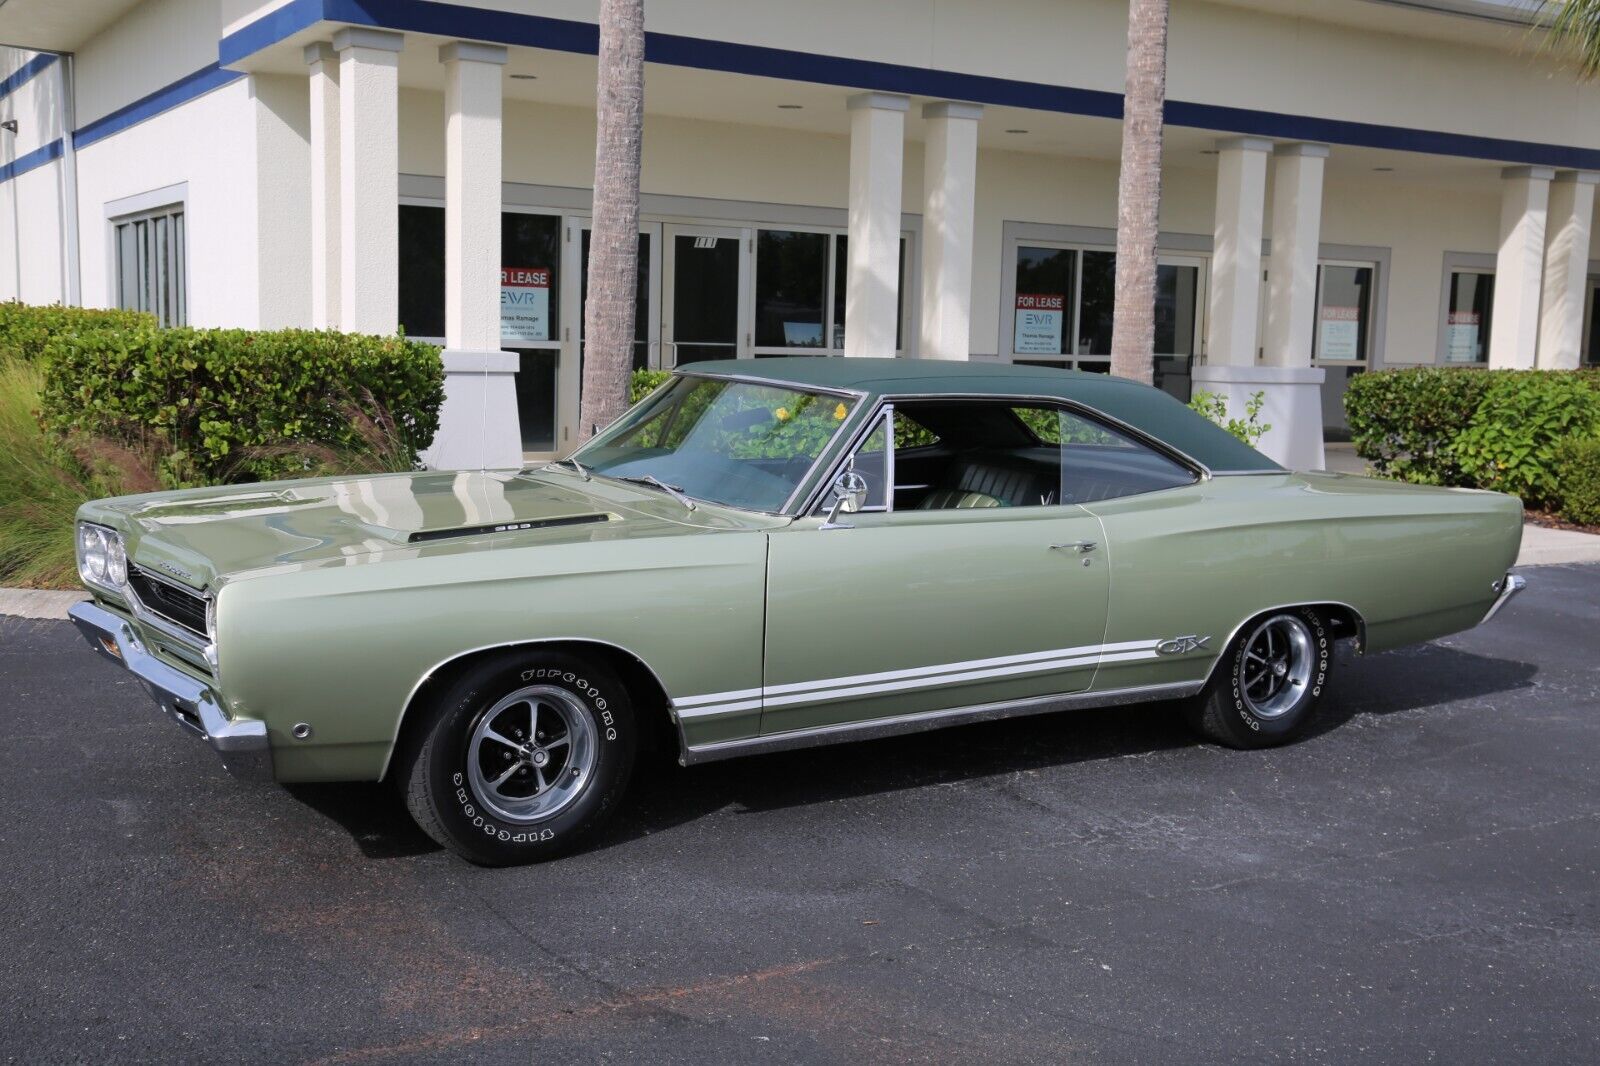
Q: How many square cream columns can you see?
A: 9